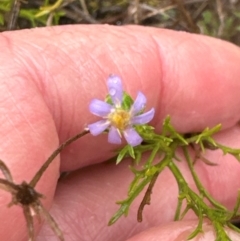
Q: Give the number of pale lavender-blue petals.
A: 7